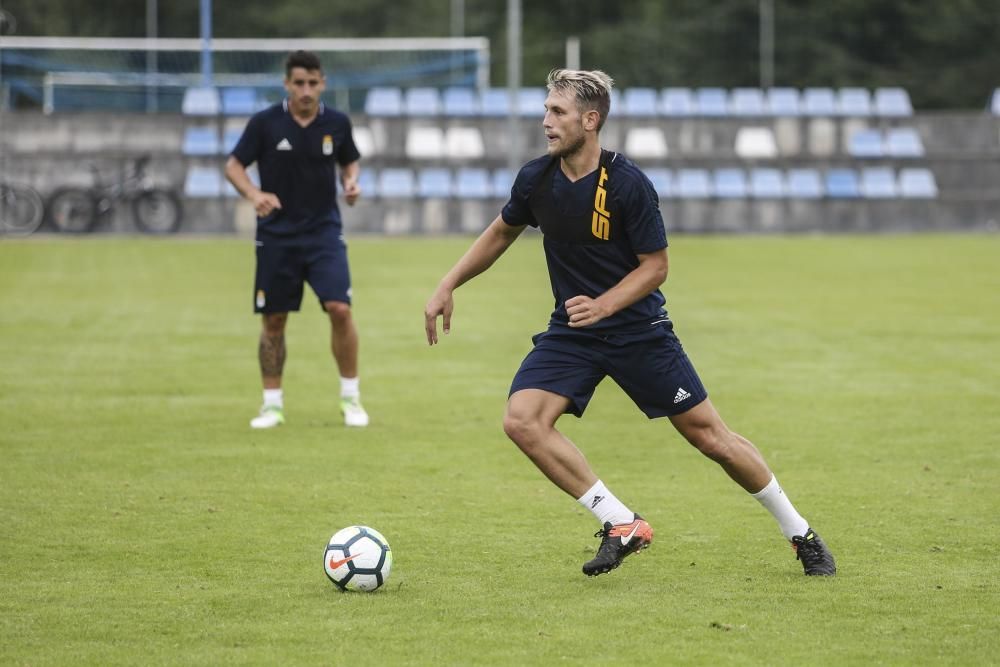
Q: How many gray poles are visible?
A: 4